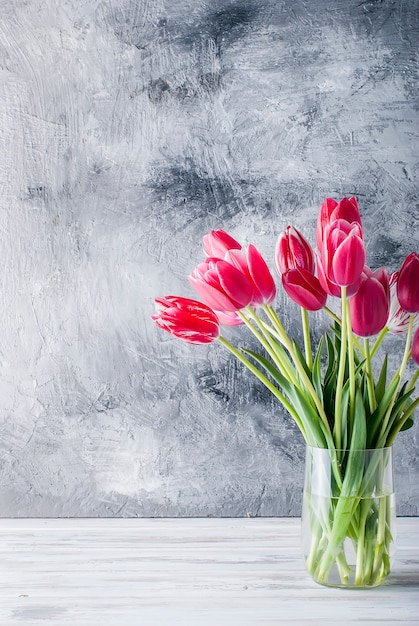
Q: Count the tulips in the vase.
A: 14